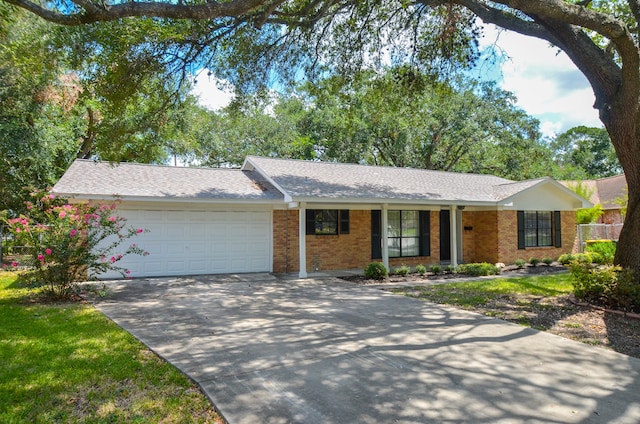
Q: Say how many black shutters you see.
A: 6